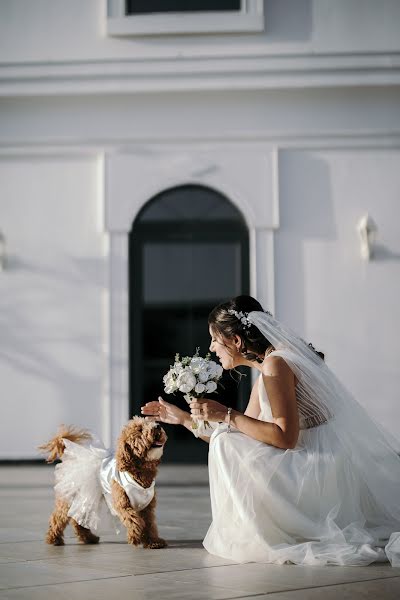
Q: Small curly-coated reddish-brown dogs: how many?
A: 1